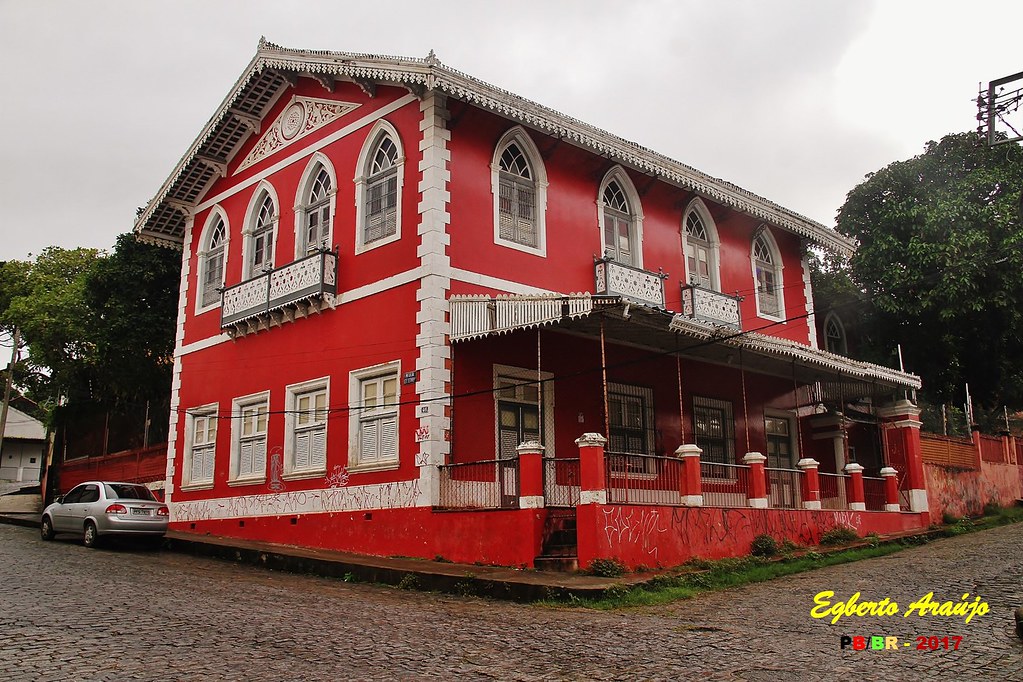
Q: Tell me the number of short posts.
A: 7